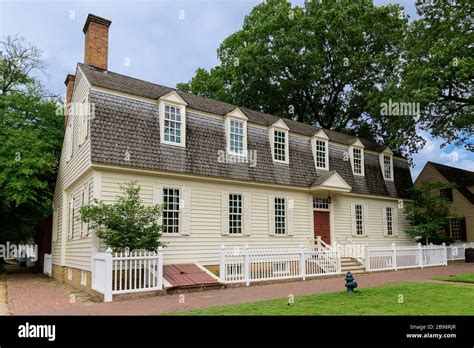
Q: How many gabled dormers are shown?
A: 6